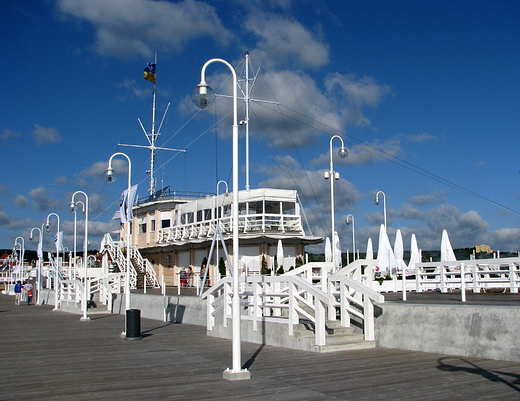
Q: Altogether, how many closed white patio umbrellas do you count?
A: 8